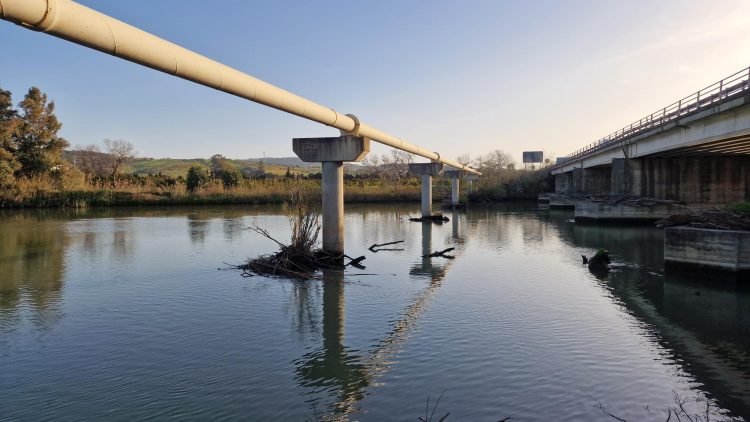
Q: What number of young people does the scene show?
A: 0